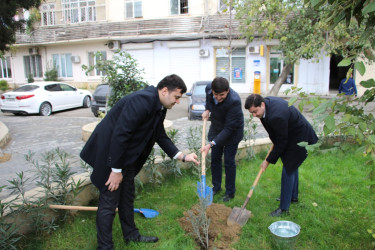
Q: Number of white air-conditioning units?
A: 5